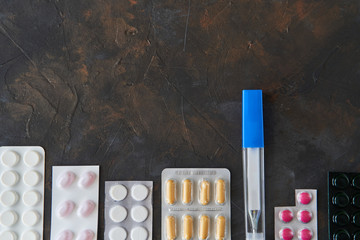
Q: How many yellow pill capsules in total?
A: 8